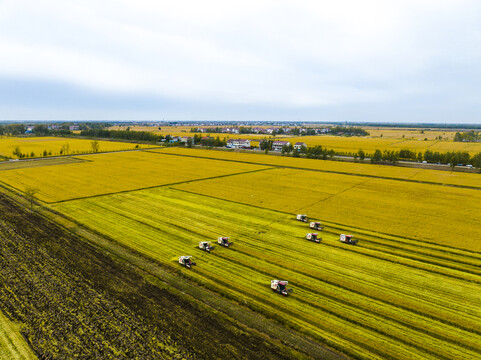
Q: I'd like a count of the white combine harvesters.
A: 8